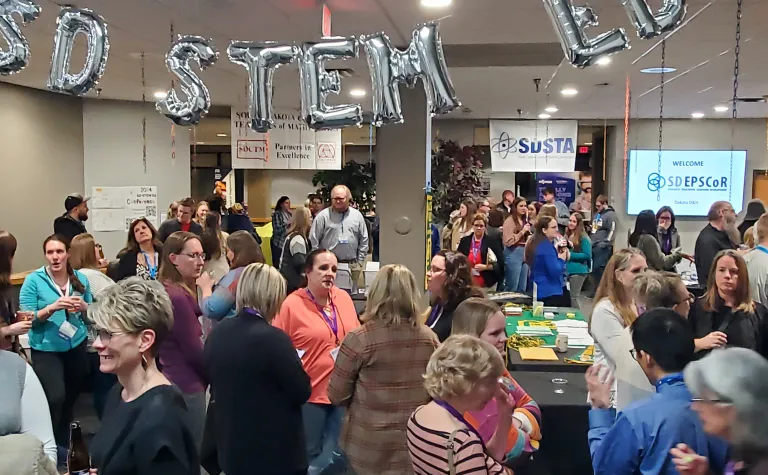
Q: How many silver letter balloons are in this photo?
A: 8